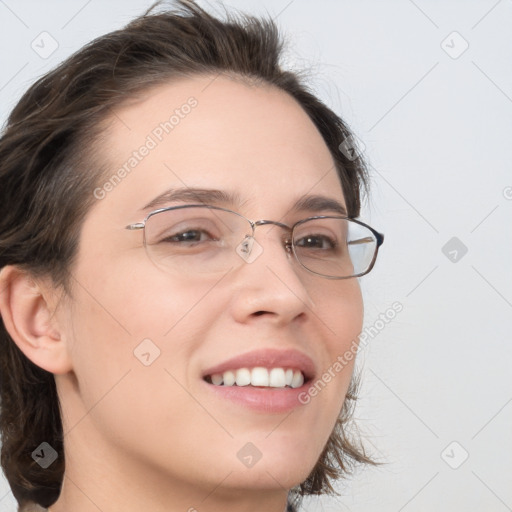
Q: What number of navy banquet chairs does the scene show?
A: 0